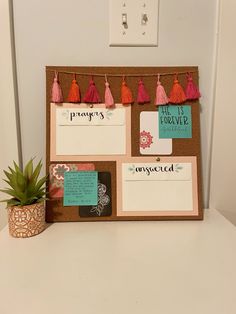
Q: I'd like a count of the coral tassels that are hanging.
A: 3